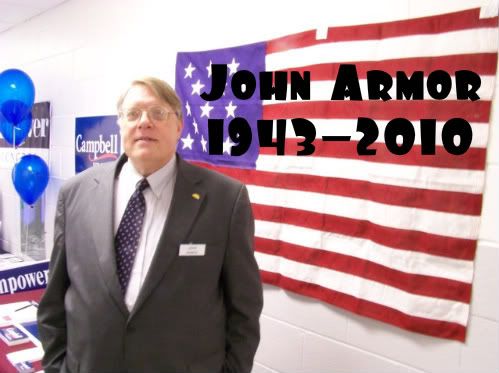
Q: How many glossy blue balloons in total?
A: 3